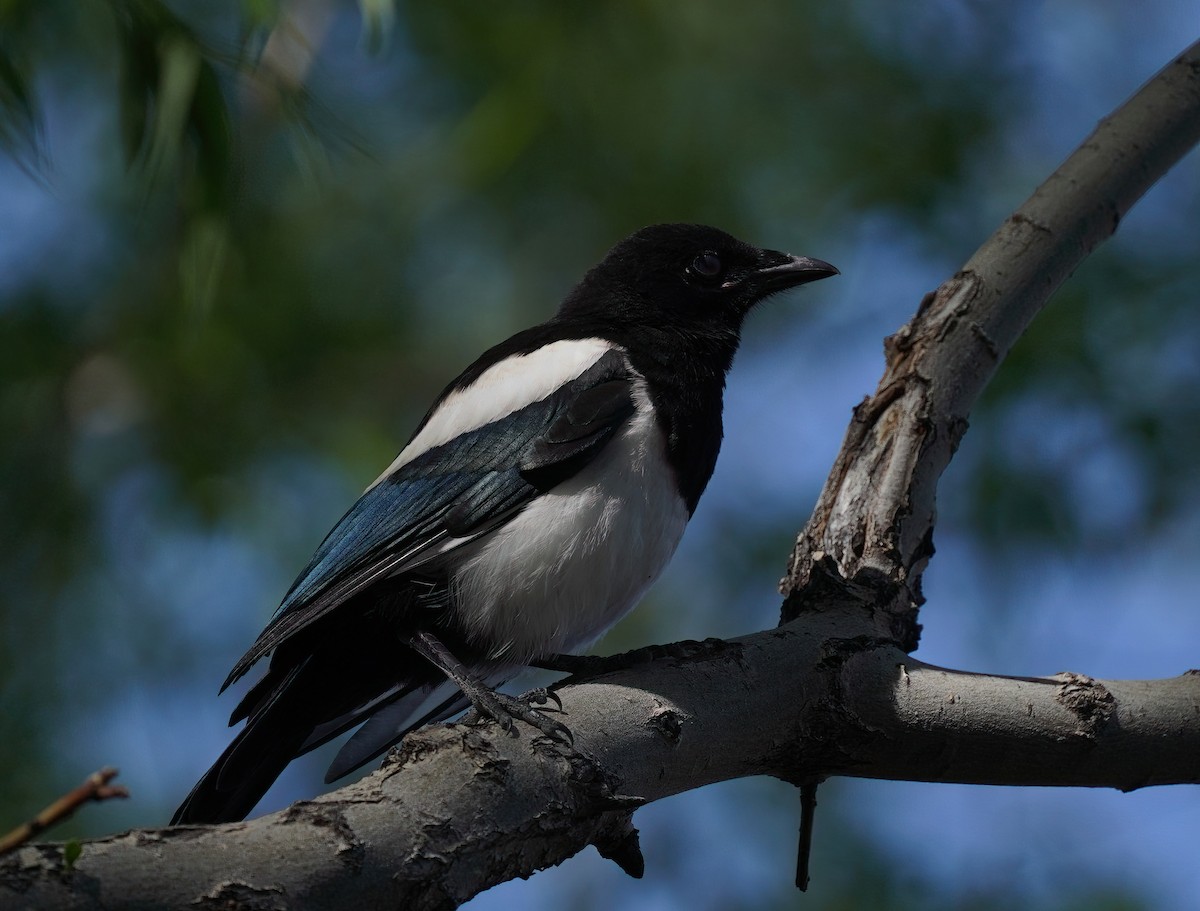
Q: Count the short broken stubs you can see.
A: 2